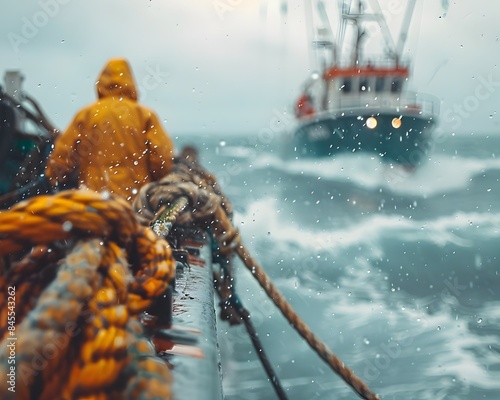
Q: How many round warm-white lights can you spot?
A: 2